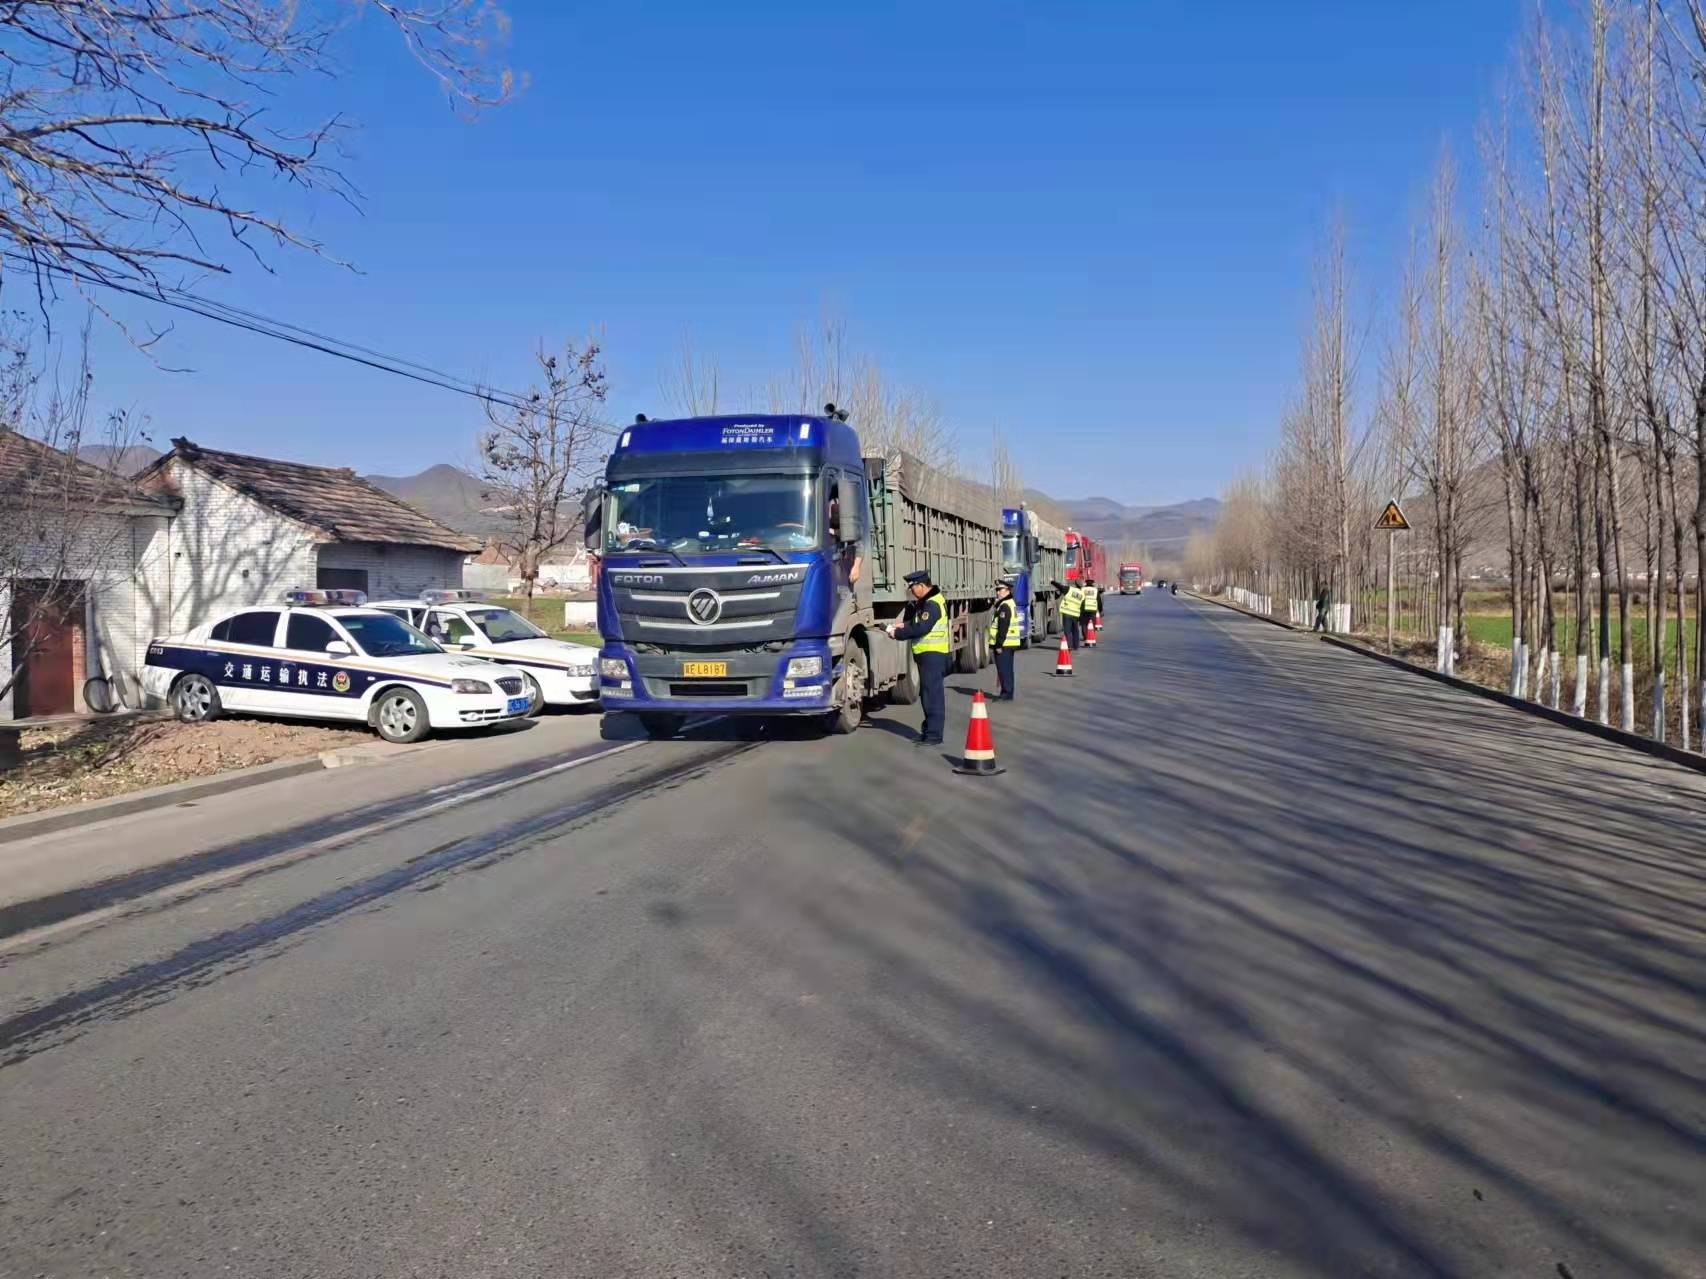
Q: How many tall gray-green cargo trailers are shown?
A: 2